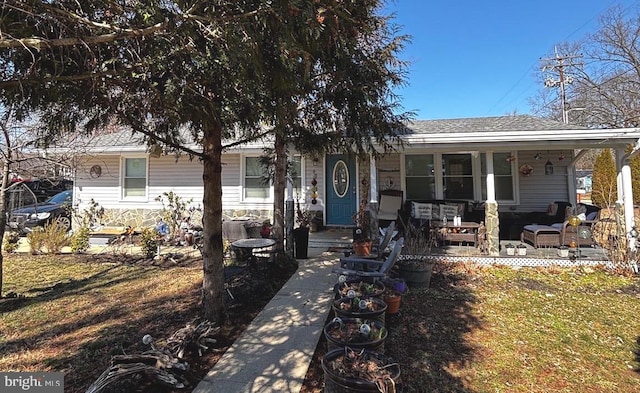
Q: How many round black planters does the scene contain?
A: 4